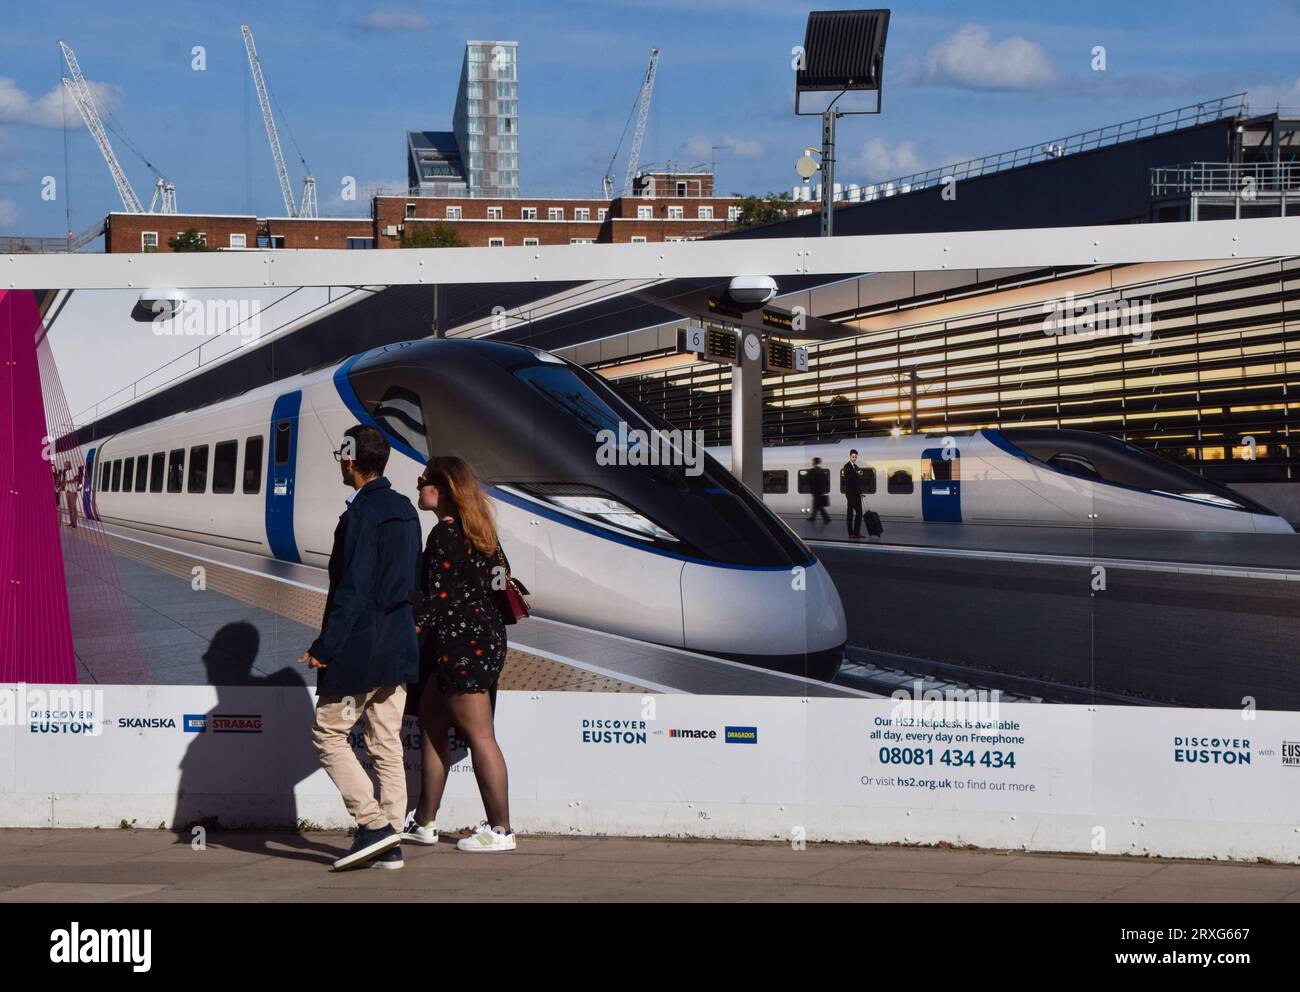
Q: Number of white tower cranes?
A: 4